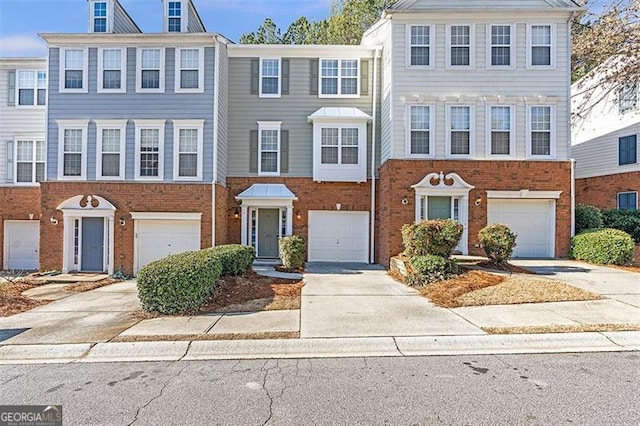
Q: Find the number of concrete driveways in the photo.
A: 3